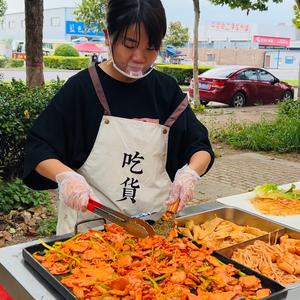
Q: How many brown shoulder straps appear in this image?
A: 2